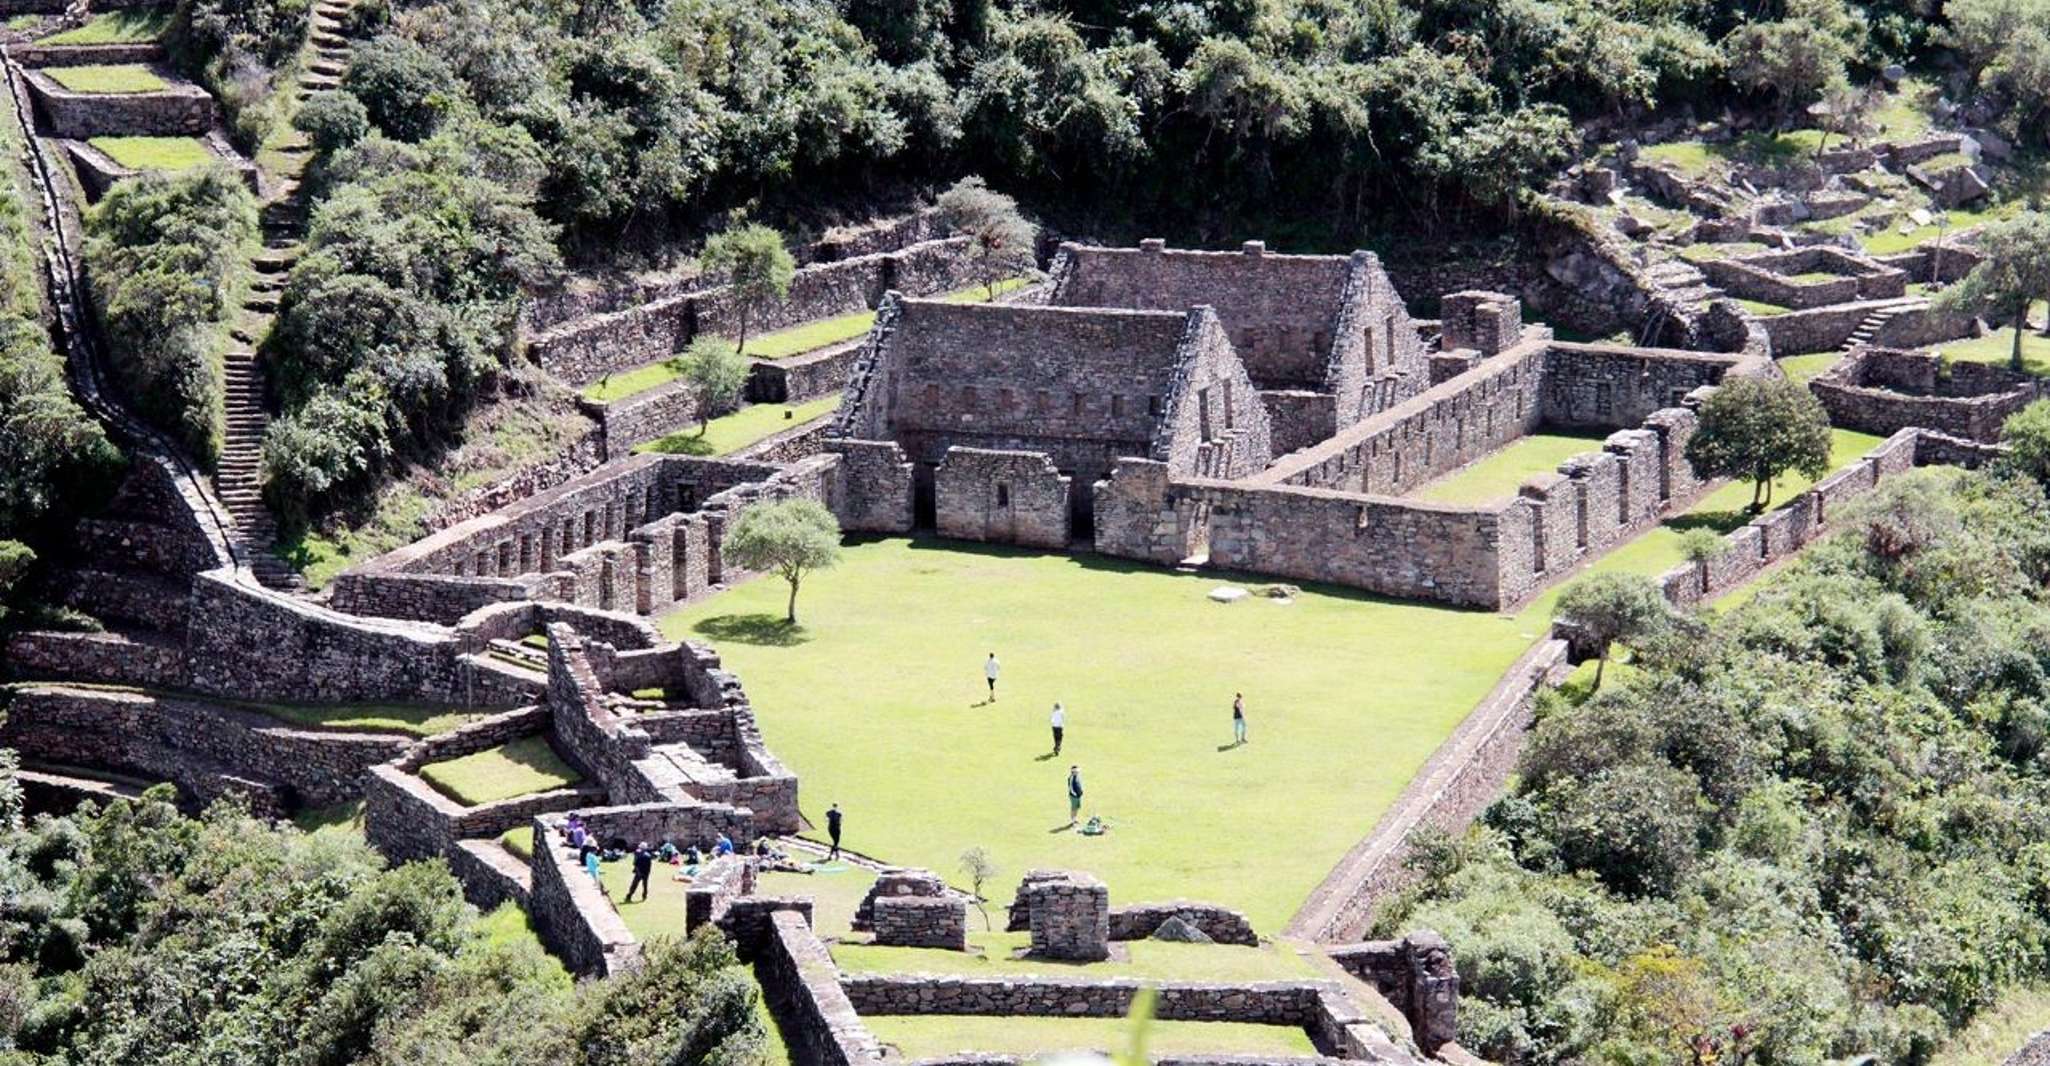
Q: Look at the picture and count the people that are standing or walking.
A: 6